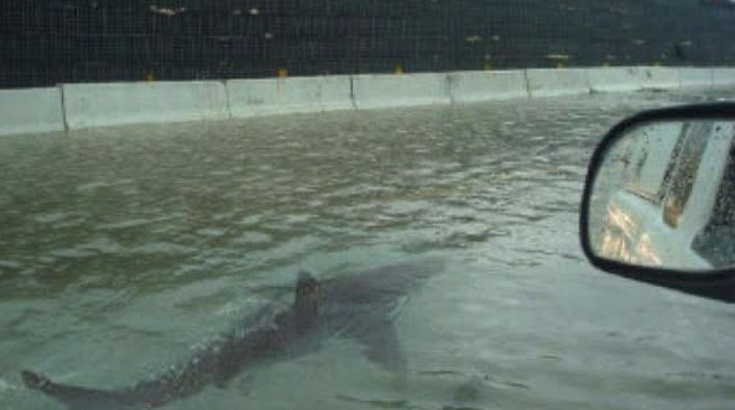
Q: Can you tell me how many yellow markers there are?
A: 7